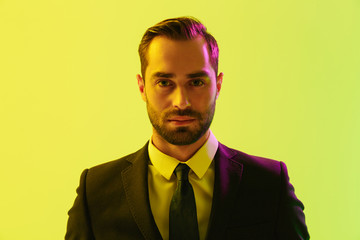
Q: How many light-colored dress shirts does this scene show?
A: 1